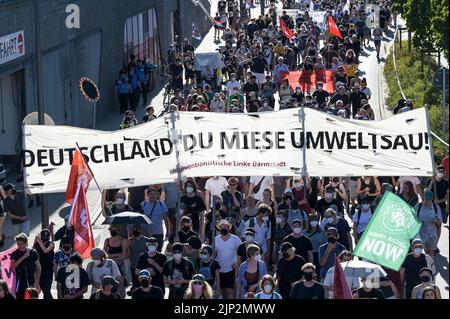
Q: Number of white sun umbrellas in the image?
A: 1